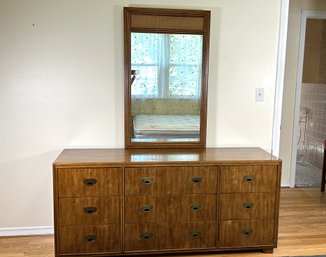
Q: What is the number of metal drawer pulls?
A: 12